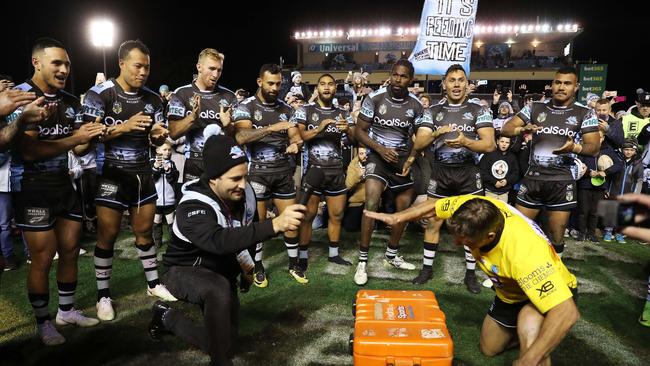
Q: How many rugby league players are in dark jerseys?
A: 8